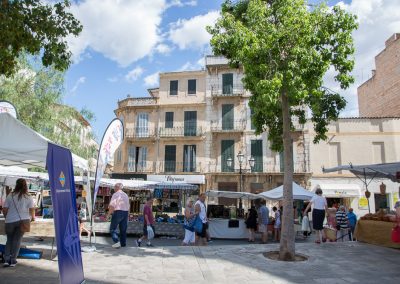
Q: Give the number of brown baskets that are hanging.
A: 2